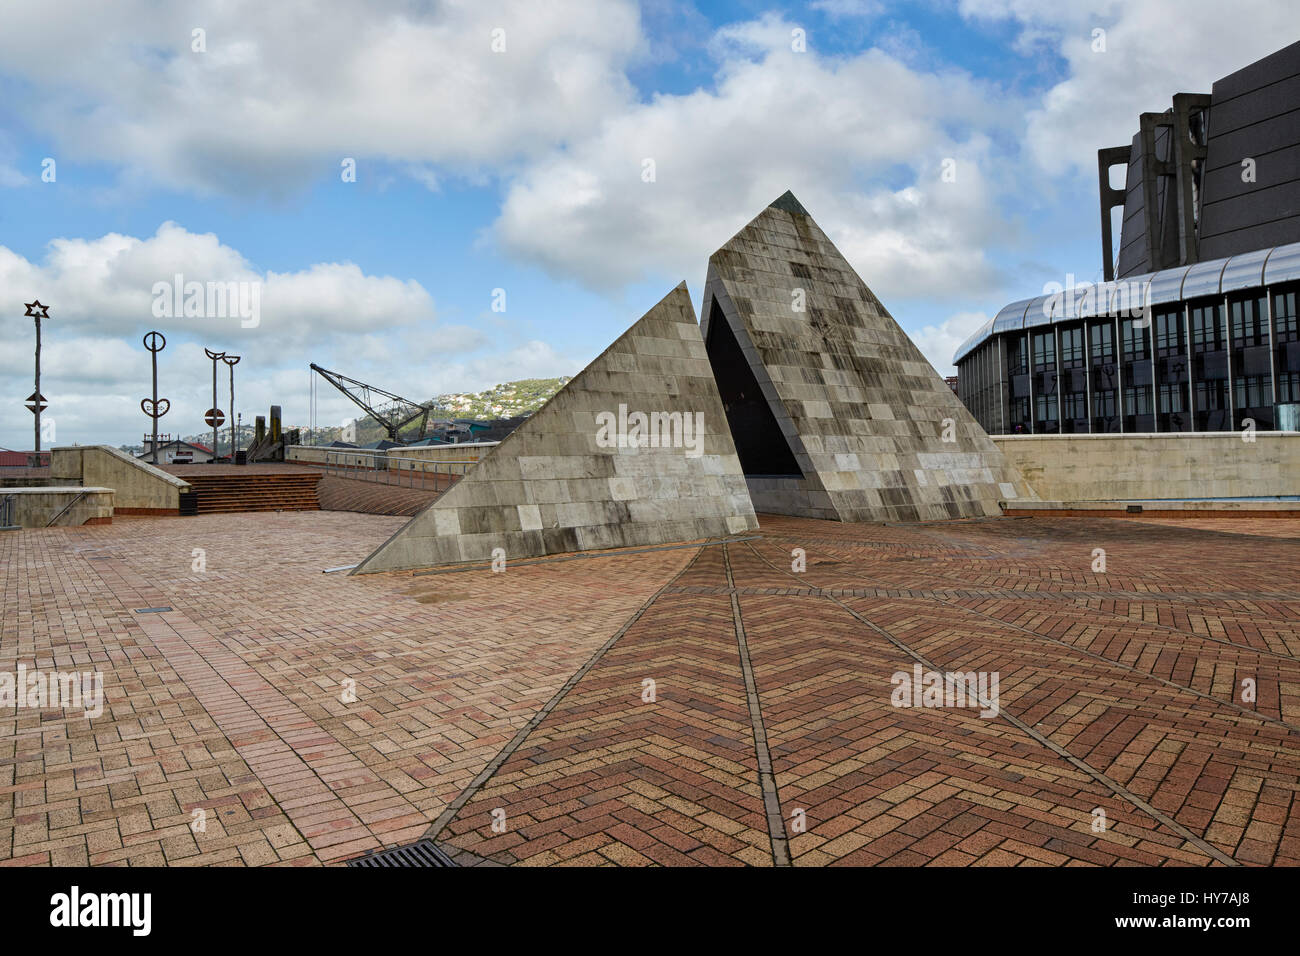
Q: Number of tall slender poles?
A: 4